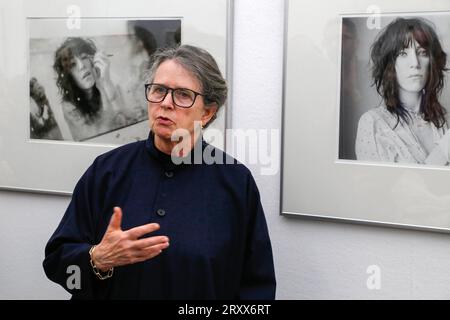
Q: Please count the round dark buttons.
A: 2